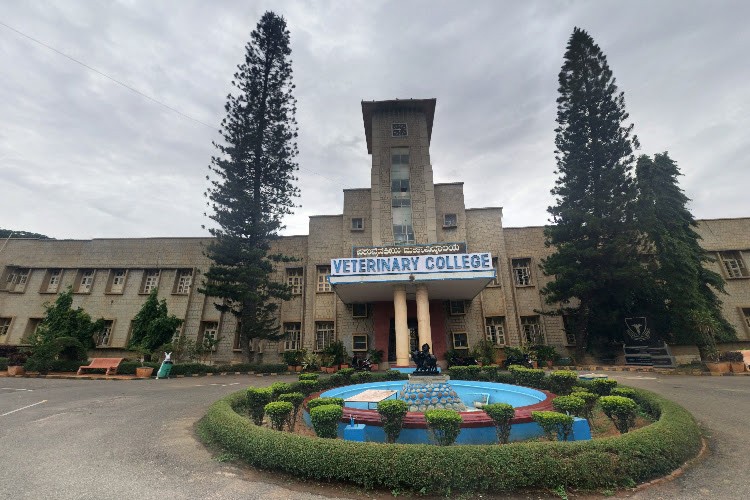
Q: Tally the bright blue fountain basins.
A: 1